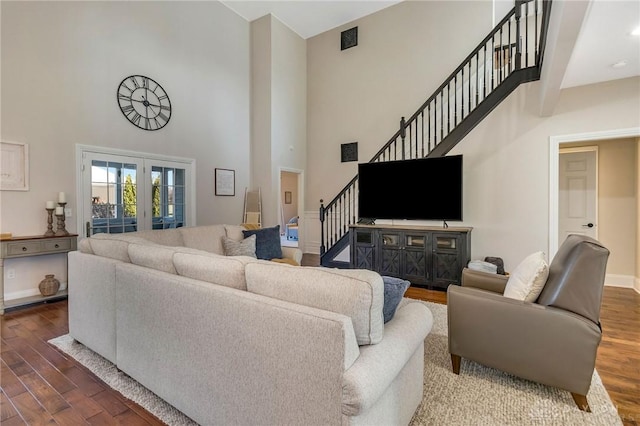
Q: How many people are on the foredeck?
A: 0